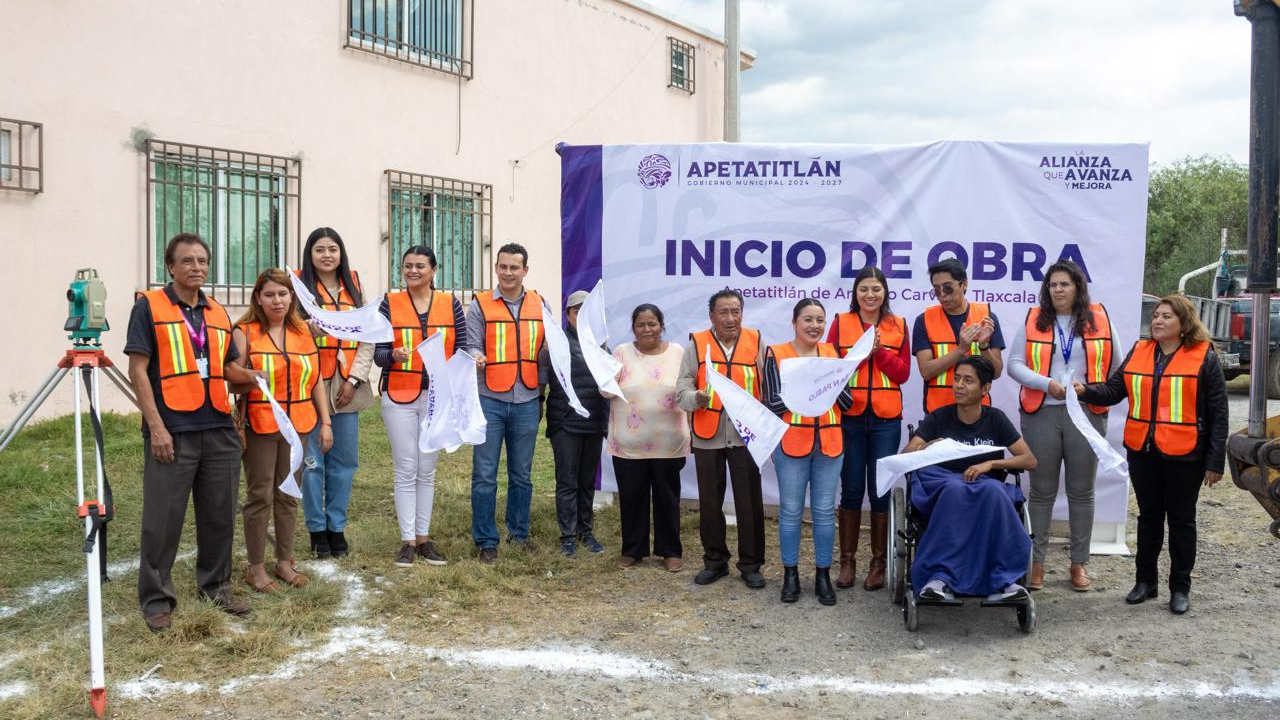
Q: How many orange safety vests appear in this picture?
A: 11